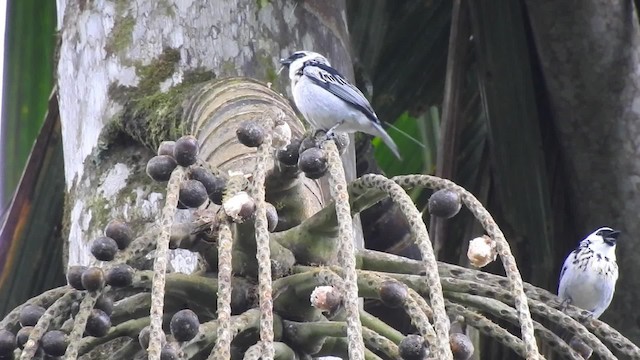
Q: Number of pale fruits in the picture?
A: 4